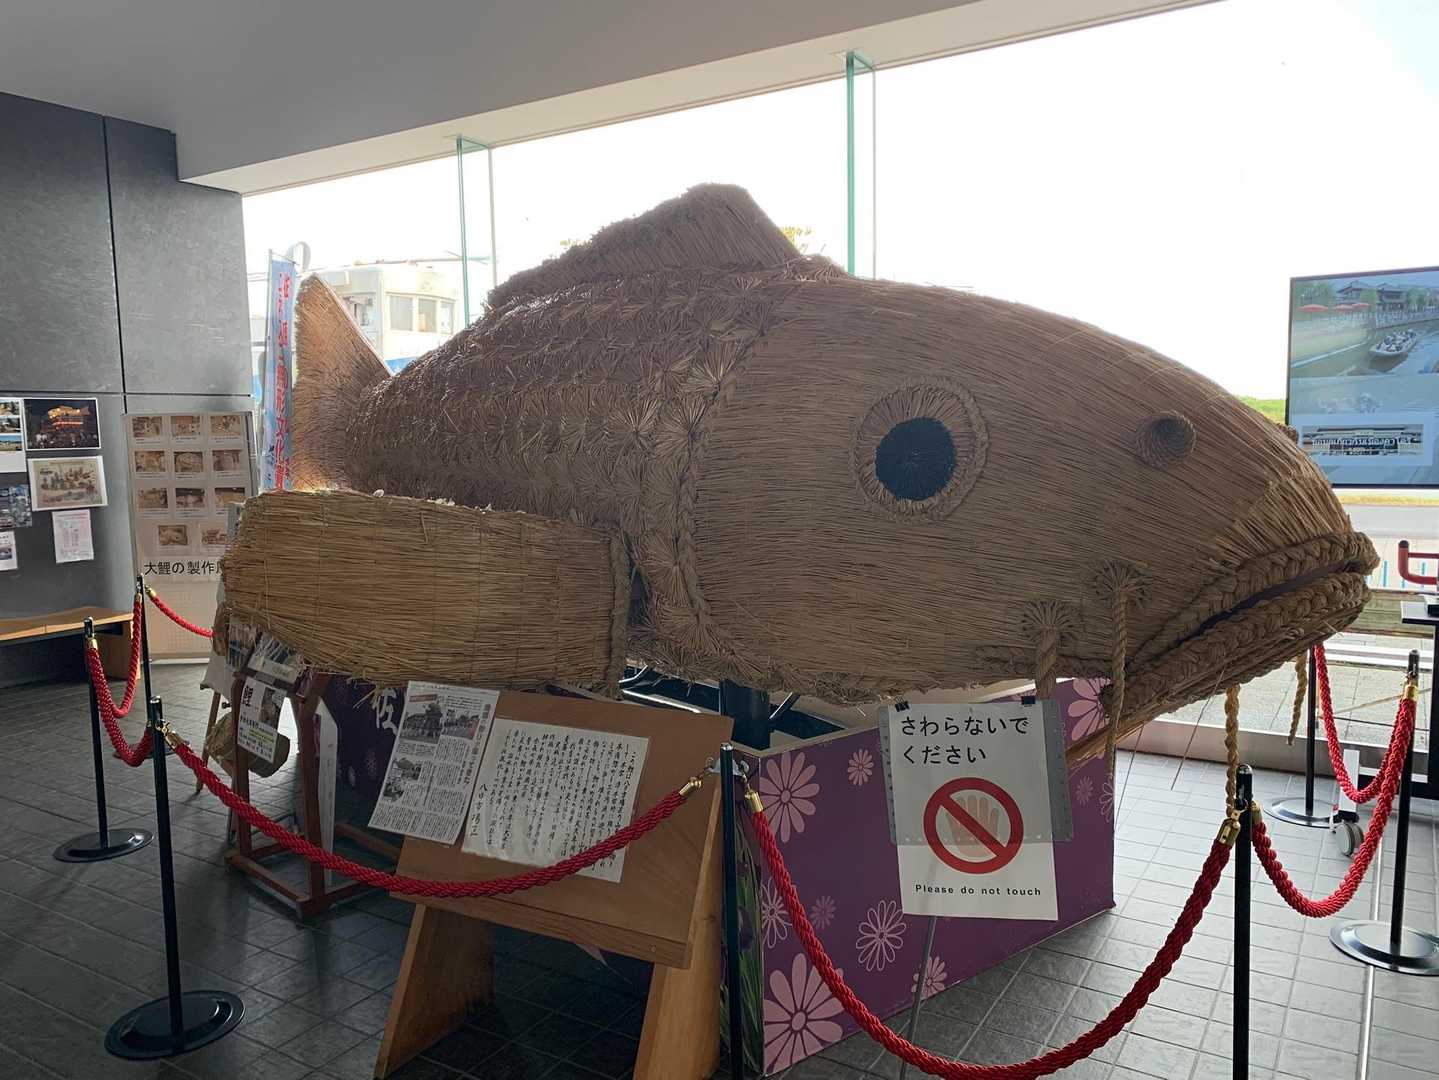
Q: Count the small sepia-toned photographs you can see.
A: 11